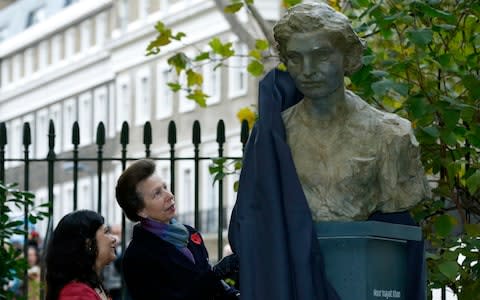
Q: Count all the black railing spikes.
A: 11